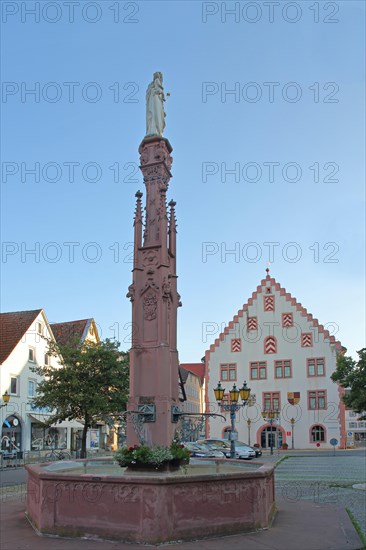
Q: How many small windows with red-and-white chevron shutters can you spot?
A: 6